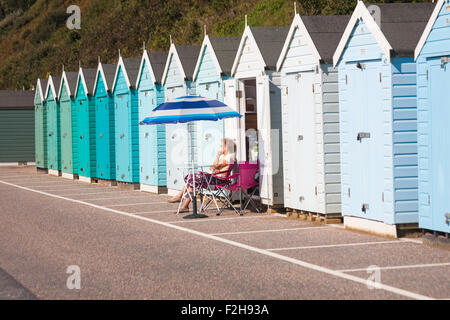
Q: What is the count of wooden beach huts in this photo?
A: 13